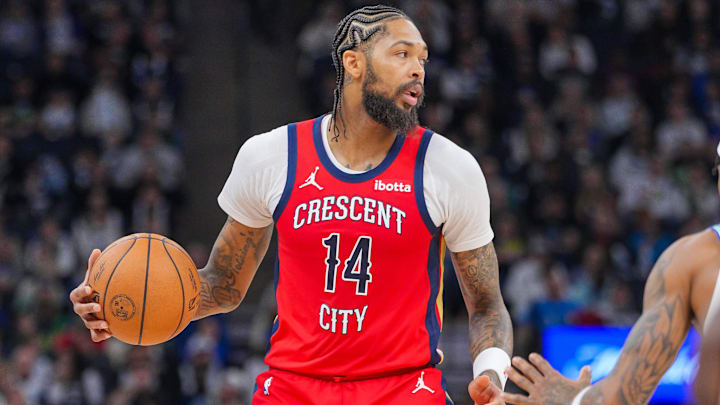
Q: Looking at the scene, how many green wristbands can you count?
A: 0